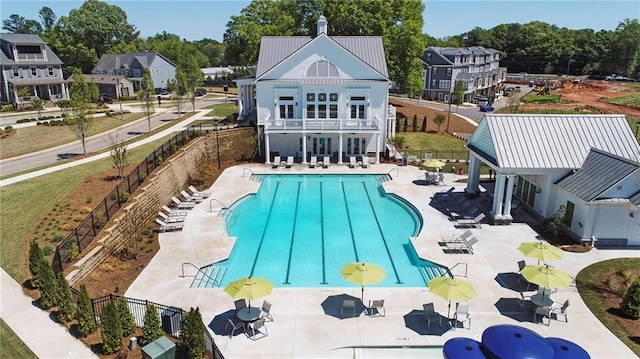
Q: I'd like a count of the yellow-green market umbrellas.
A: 6